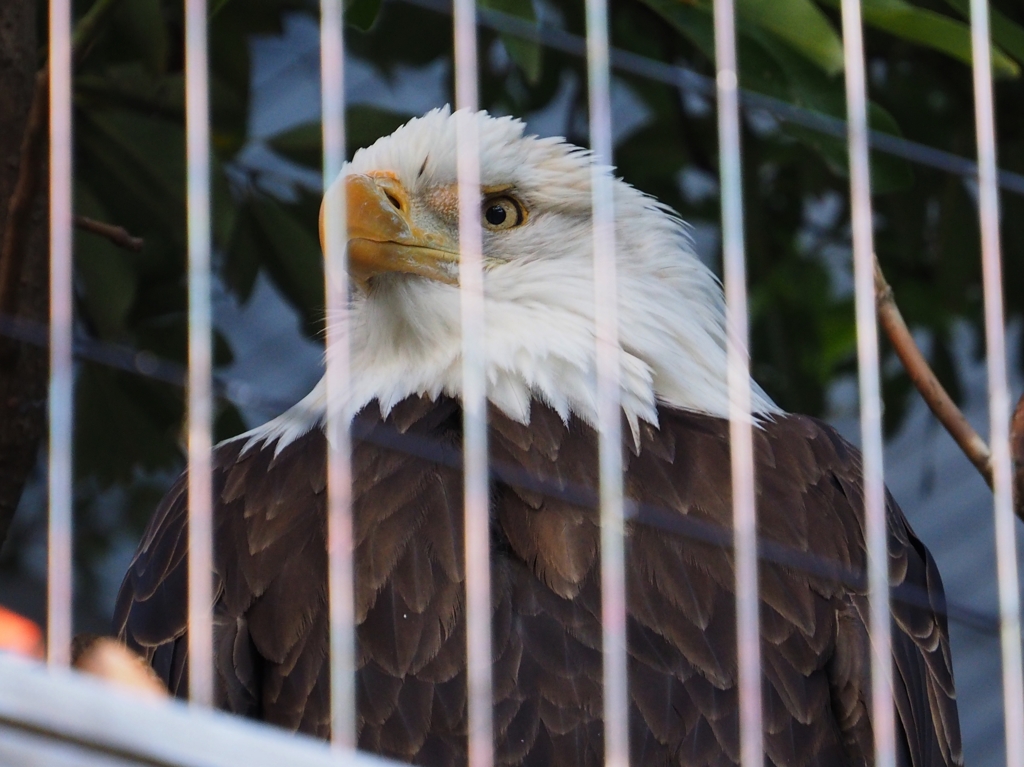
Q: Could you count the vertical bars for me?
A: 8